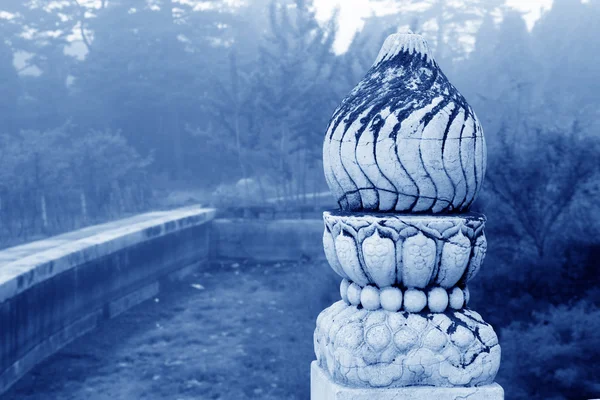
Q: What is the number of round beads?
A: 8